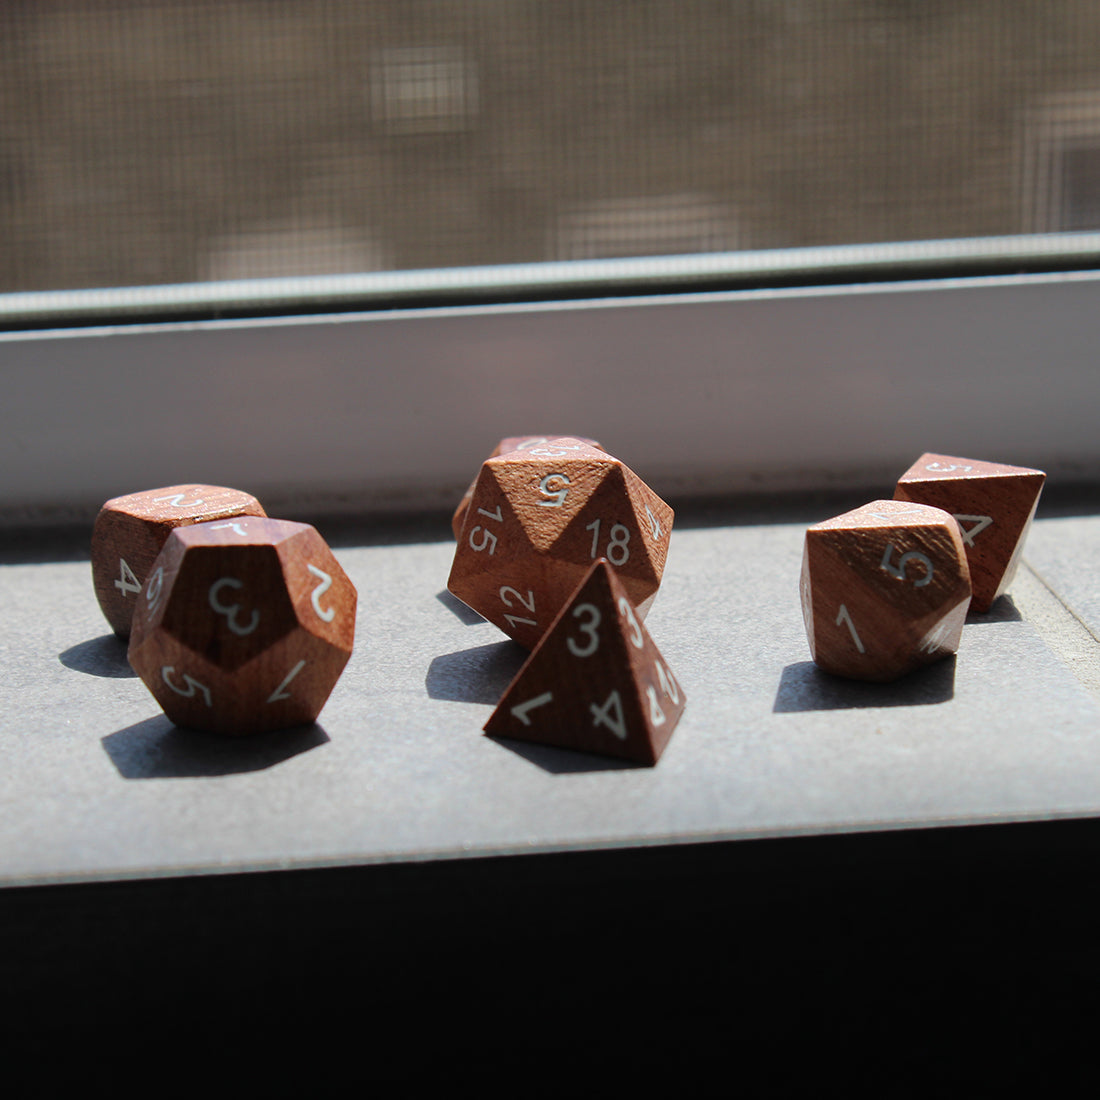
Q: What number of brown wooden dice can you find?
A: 7